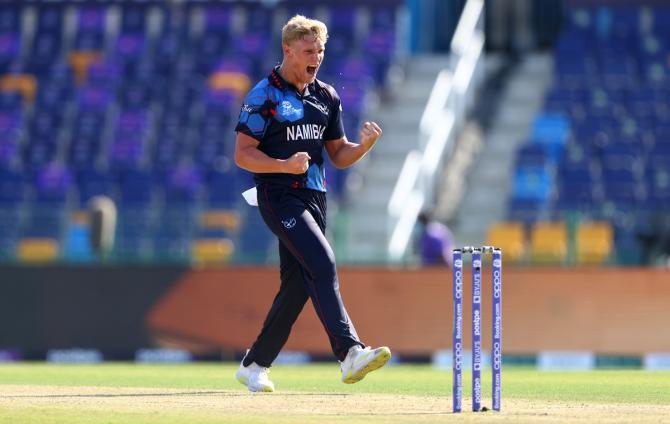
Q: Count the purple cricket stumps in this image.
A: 3